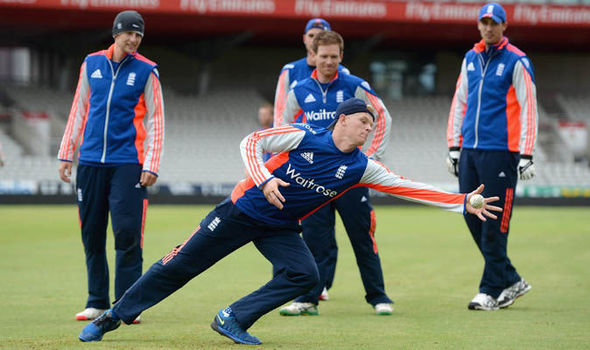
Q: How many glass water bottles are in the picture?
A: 0